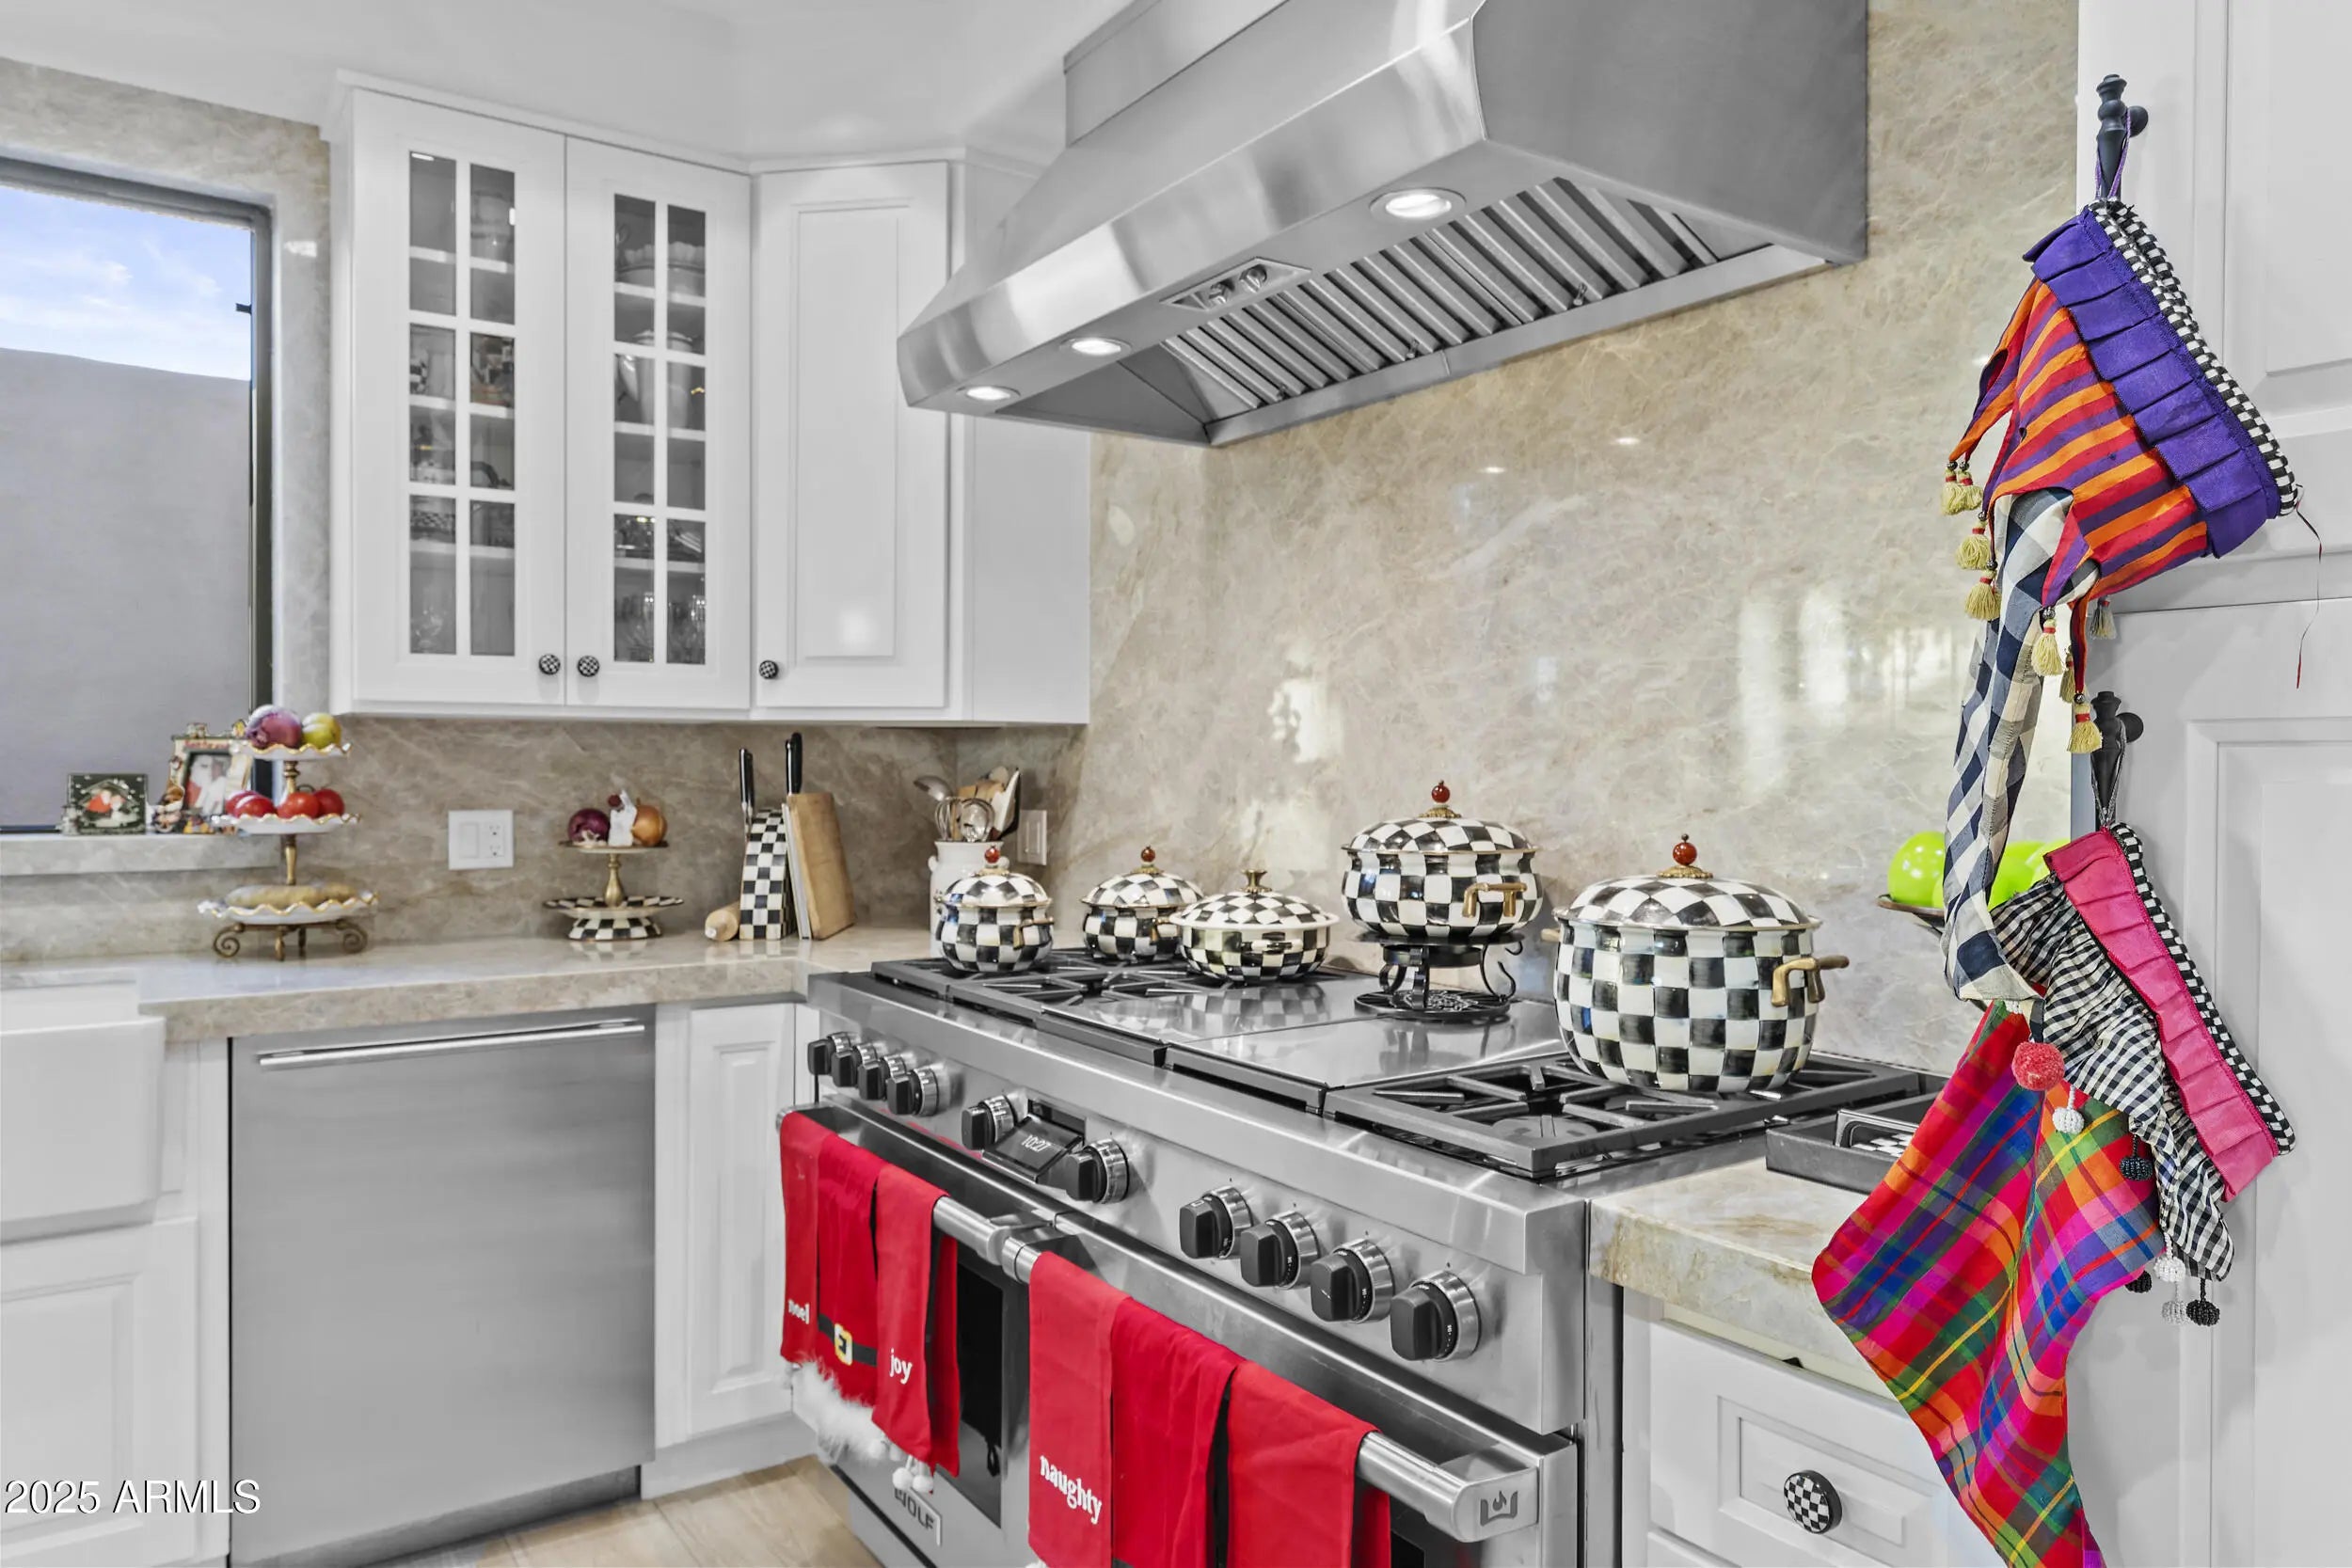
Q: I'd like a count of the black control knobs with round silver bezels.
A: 10